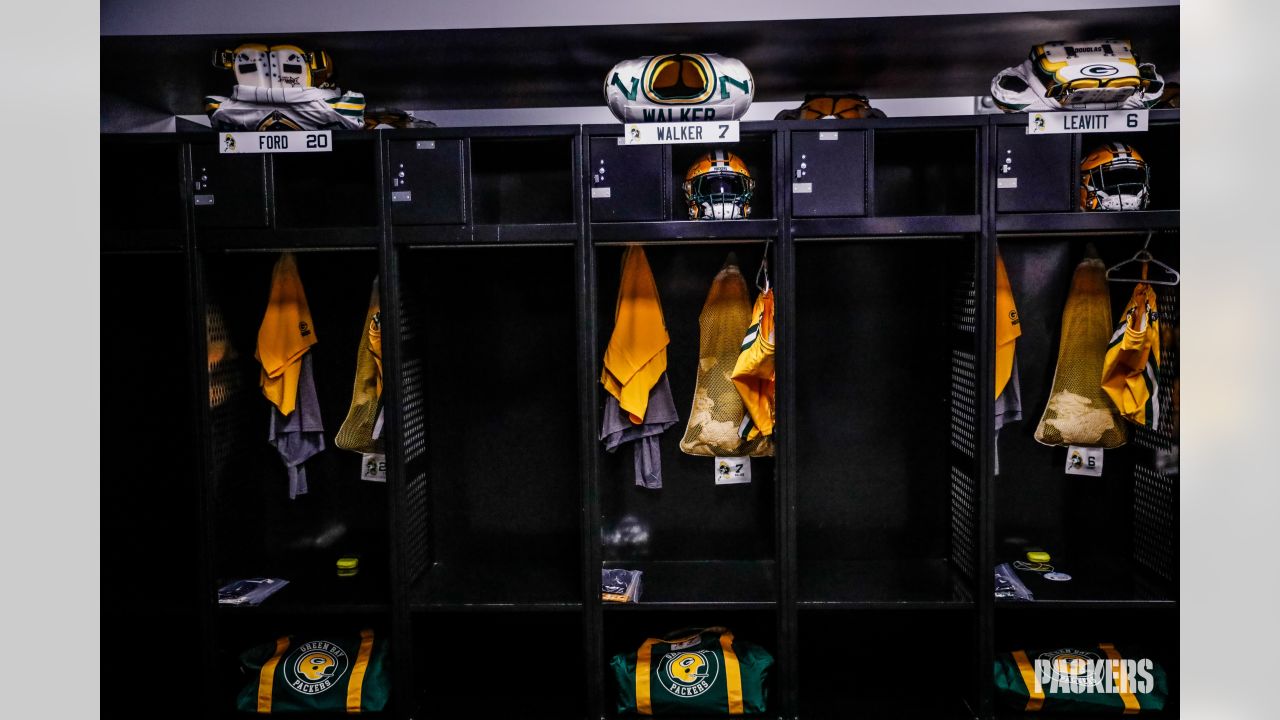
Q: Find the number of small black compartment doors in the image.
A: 5